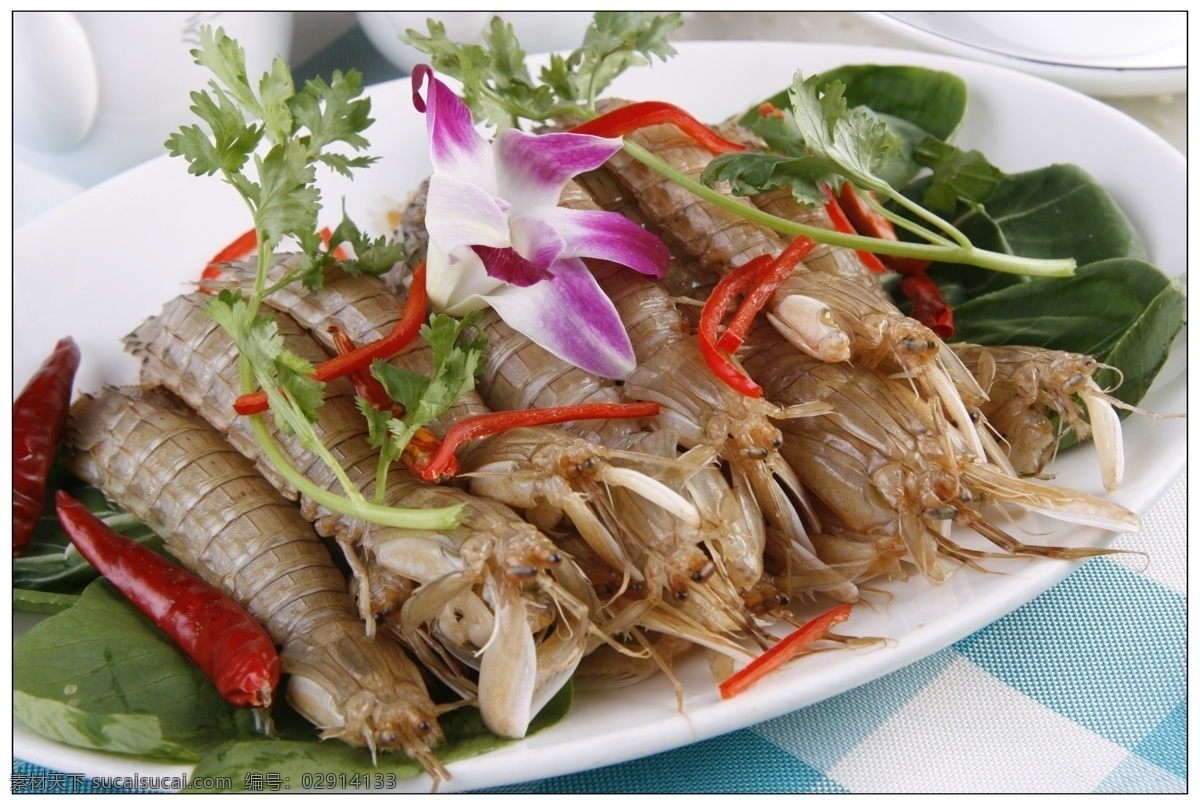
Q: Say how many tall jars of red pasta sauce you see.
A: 0